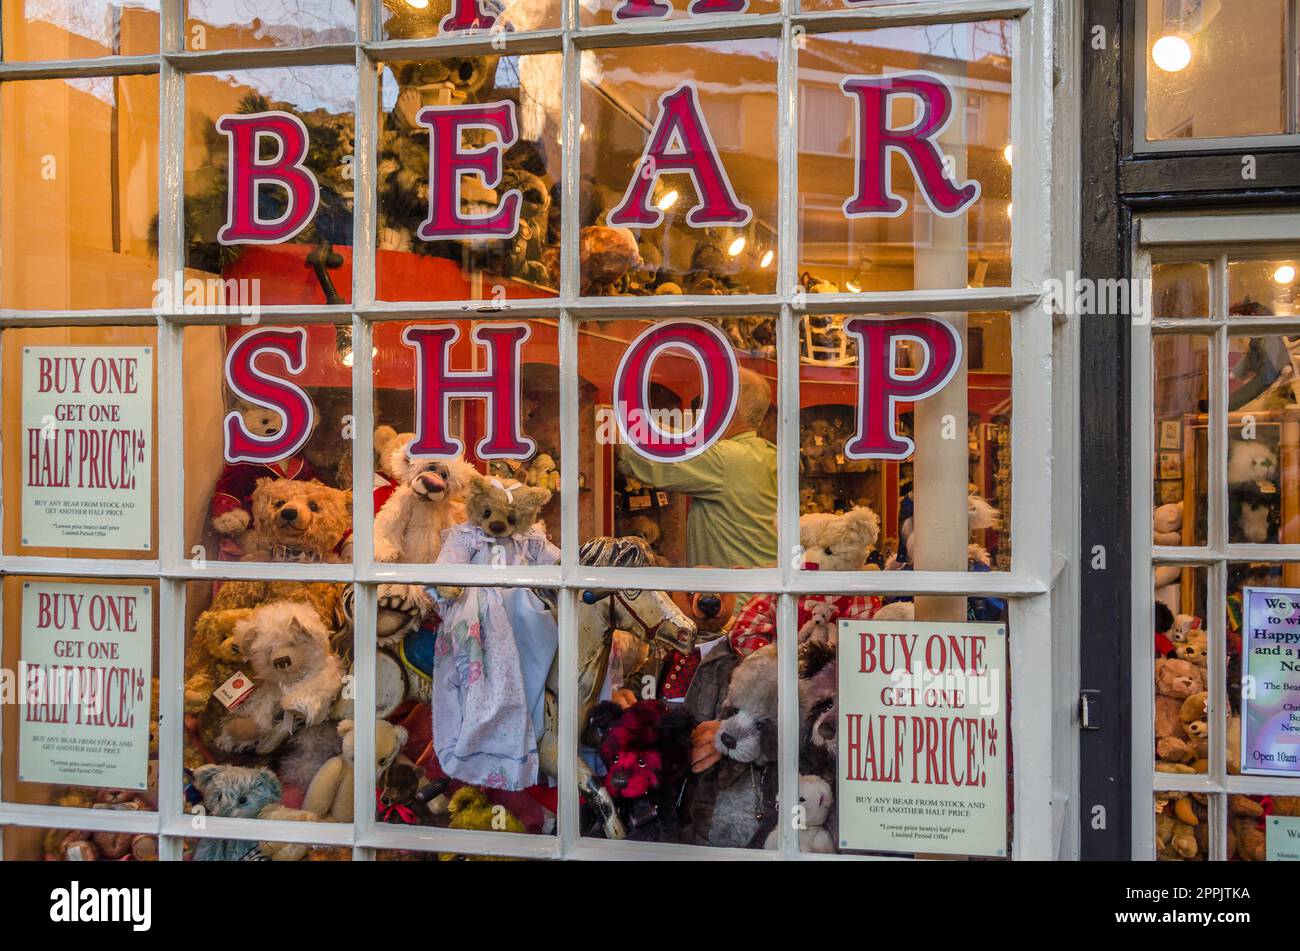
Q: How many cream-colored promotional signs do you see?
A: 3